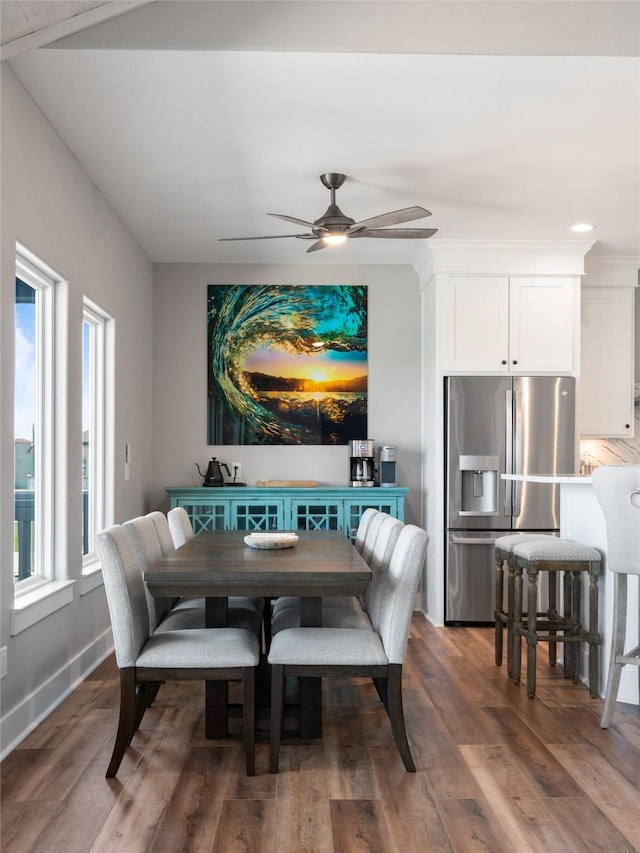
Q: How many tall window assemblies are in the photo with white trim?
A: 2